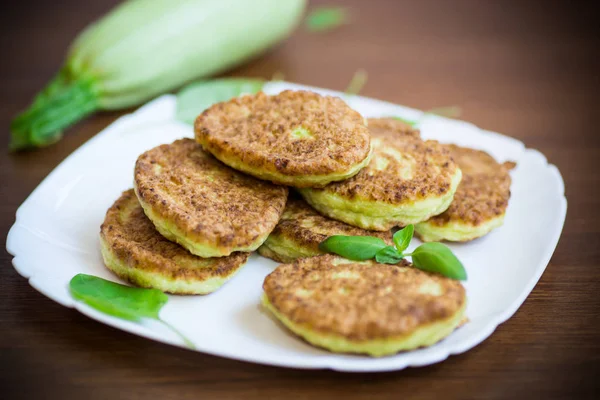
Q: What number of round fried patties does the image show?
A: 7